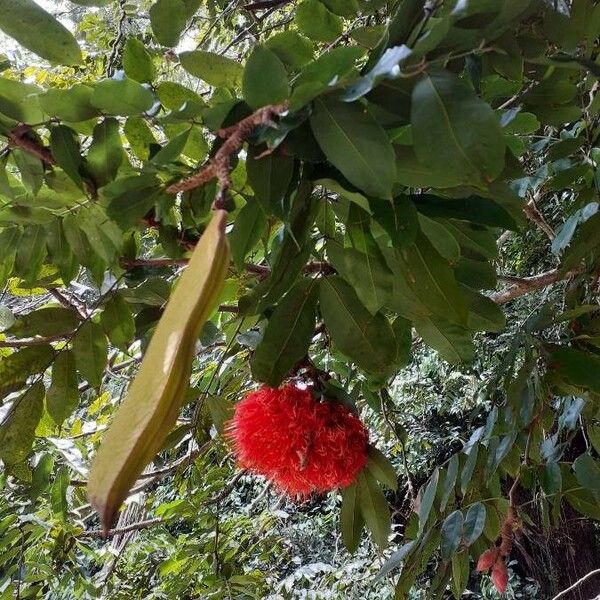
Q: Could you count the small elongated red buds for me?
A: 2